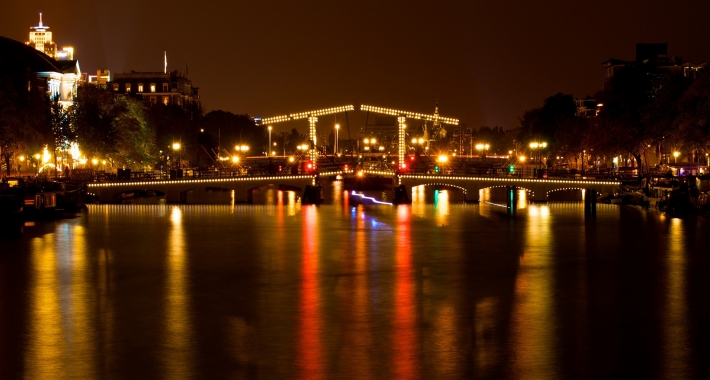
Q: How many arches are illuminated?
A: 3